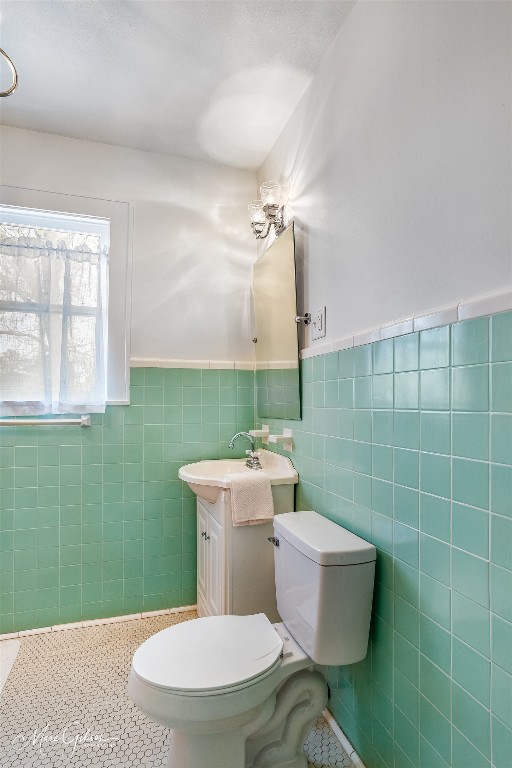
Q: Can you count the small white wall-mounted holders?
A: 2